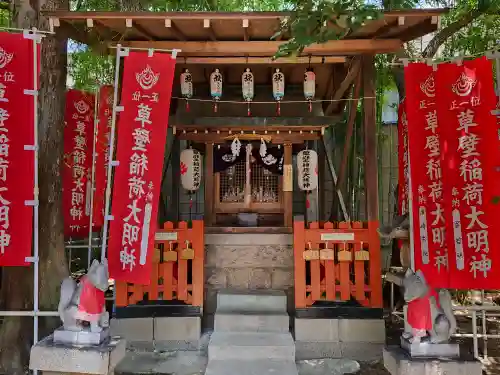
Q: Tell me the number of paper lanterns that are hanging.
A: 7